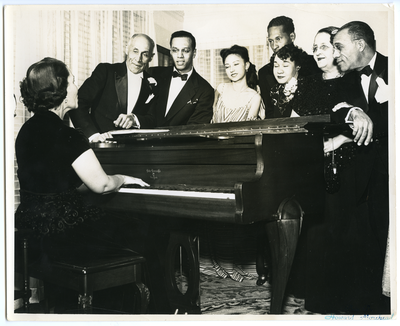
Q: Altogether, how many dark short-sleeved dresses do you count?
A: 1